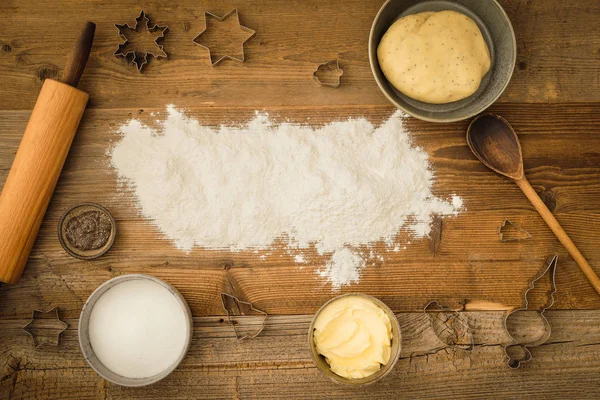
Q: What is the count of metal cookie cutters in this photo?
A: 8